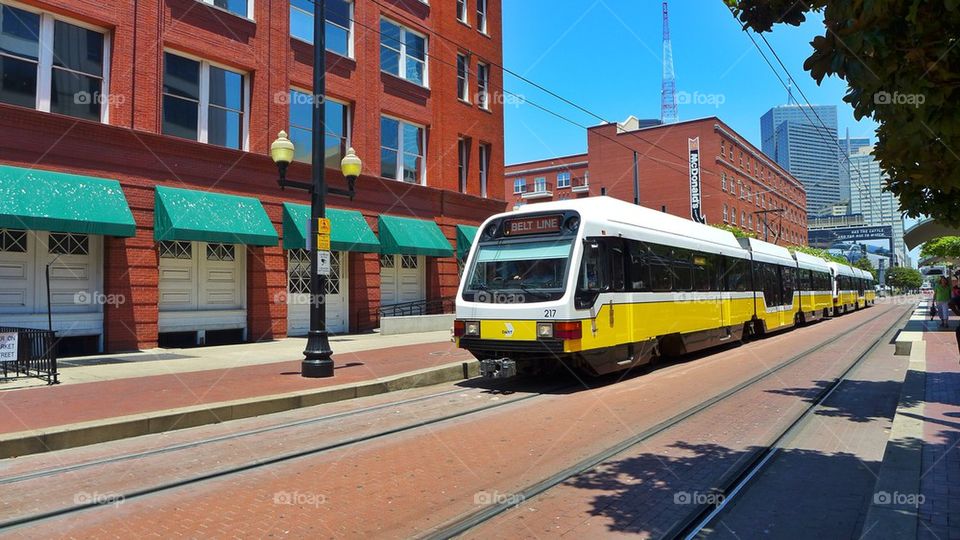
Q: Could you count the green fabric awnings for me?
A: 5